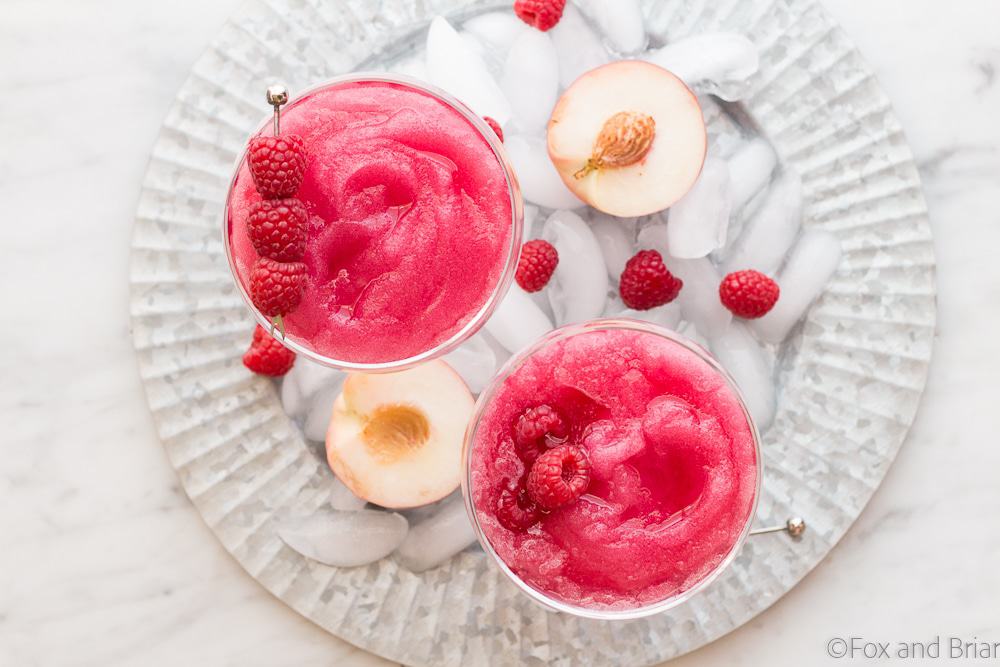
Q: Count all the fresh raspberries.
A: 12